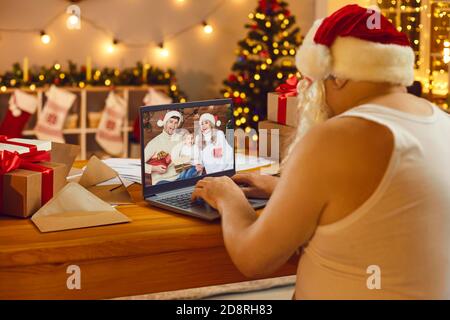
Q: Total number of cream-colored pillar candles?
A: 3